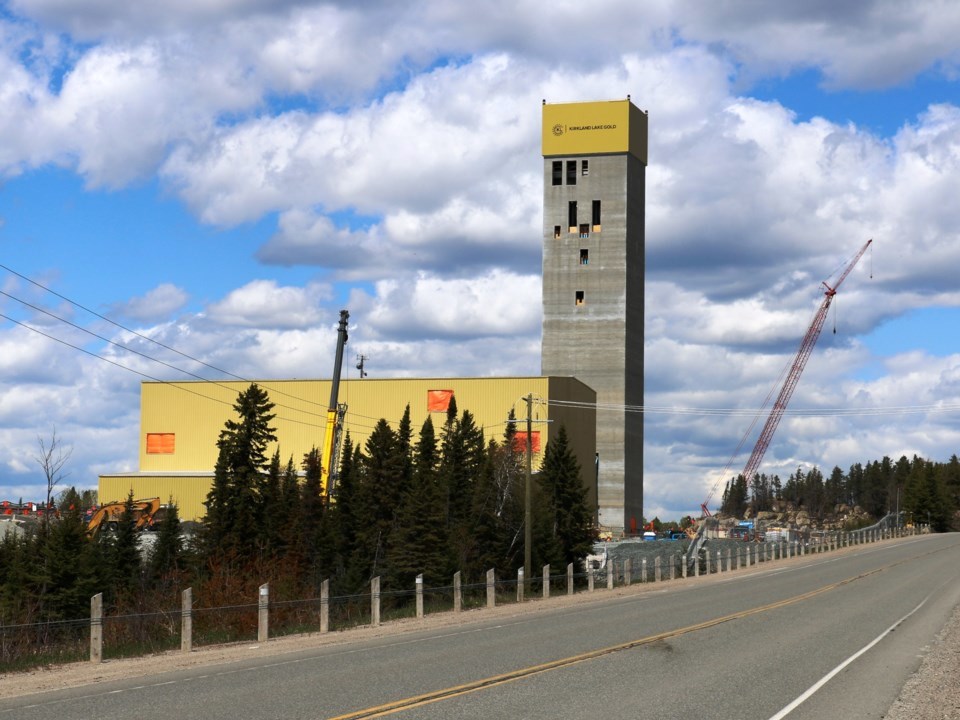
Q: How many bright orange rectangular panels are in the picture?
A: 3